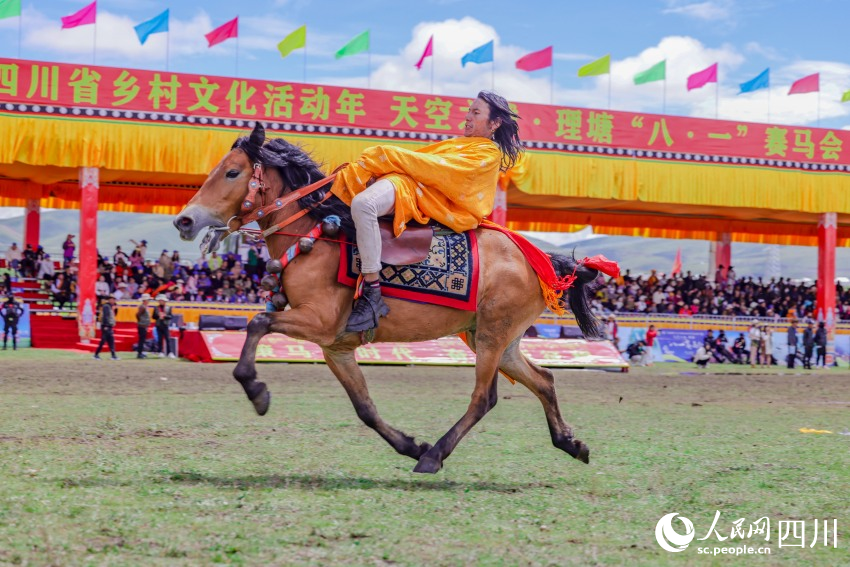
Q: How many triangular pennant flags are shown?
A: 15